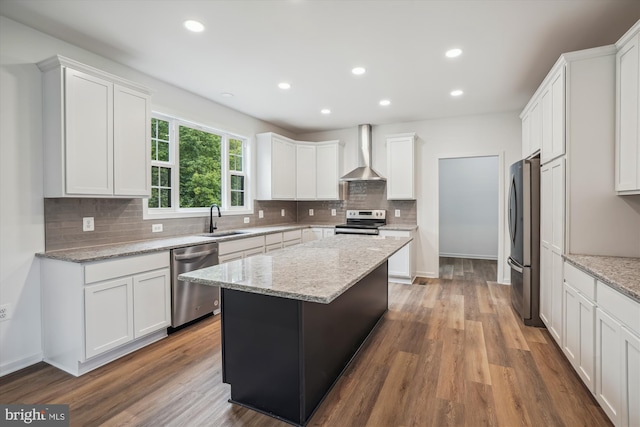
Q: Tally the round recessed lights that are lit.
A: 7